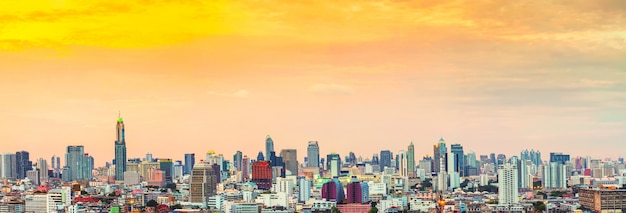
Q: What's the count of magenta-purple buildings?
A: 2